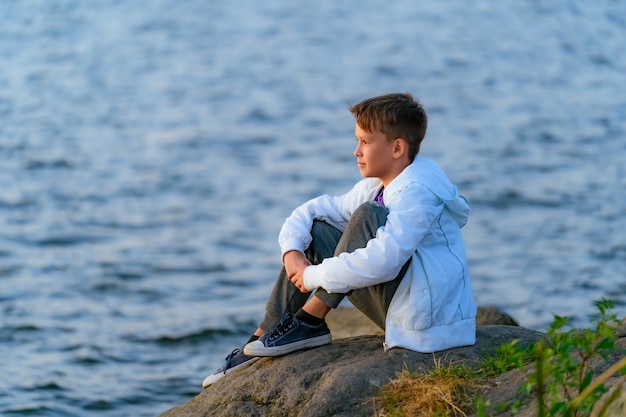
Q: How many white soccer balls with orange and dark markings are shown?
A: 0